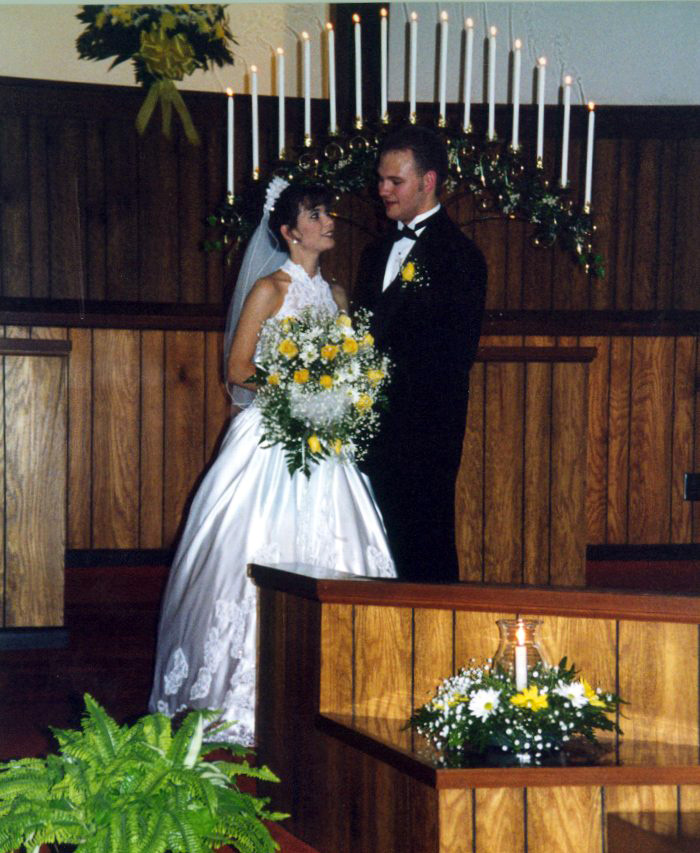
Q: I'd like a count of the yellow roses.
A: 14